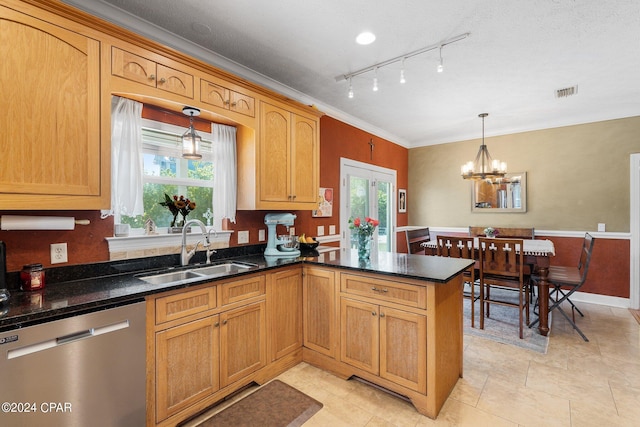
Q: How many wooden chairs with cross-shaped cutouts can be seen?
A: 2